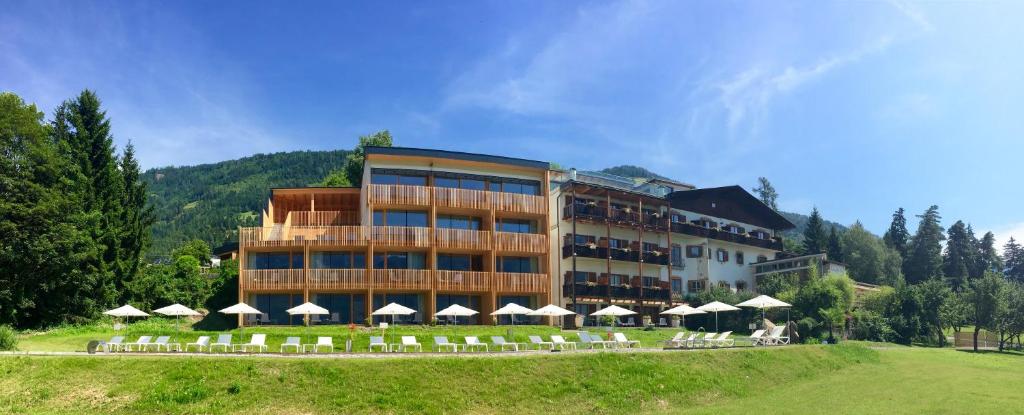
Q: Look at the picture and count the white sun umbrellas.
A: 12